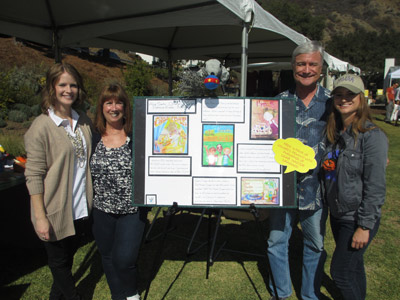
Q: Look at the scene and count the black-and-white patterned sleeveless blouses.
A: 1